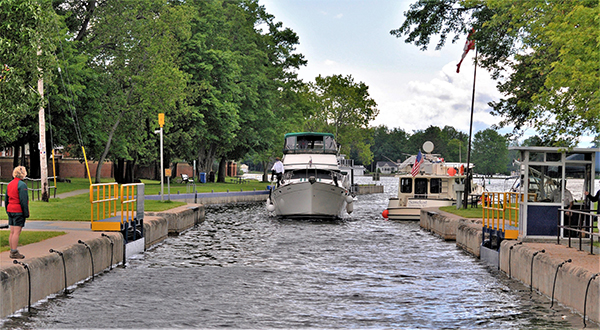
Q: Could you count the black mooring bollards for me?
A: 8